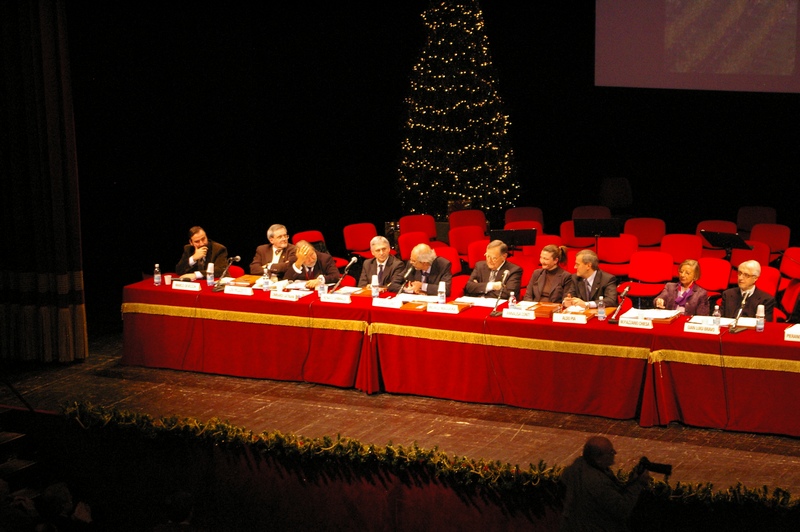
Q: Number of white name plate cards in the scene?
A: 11